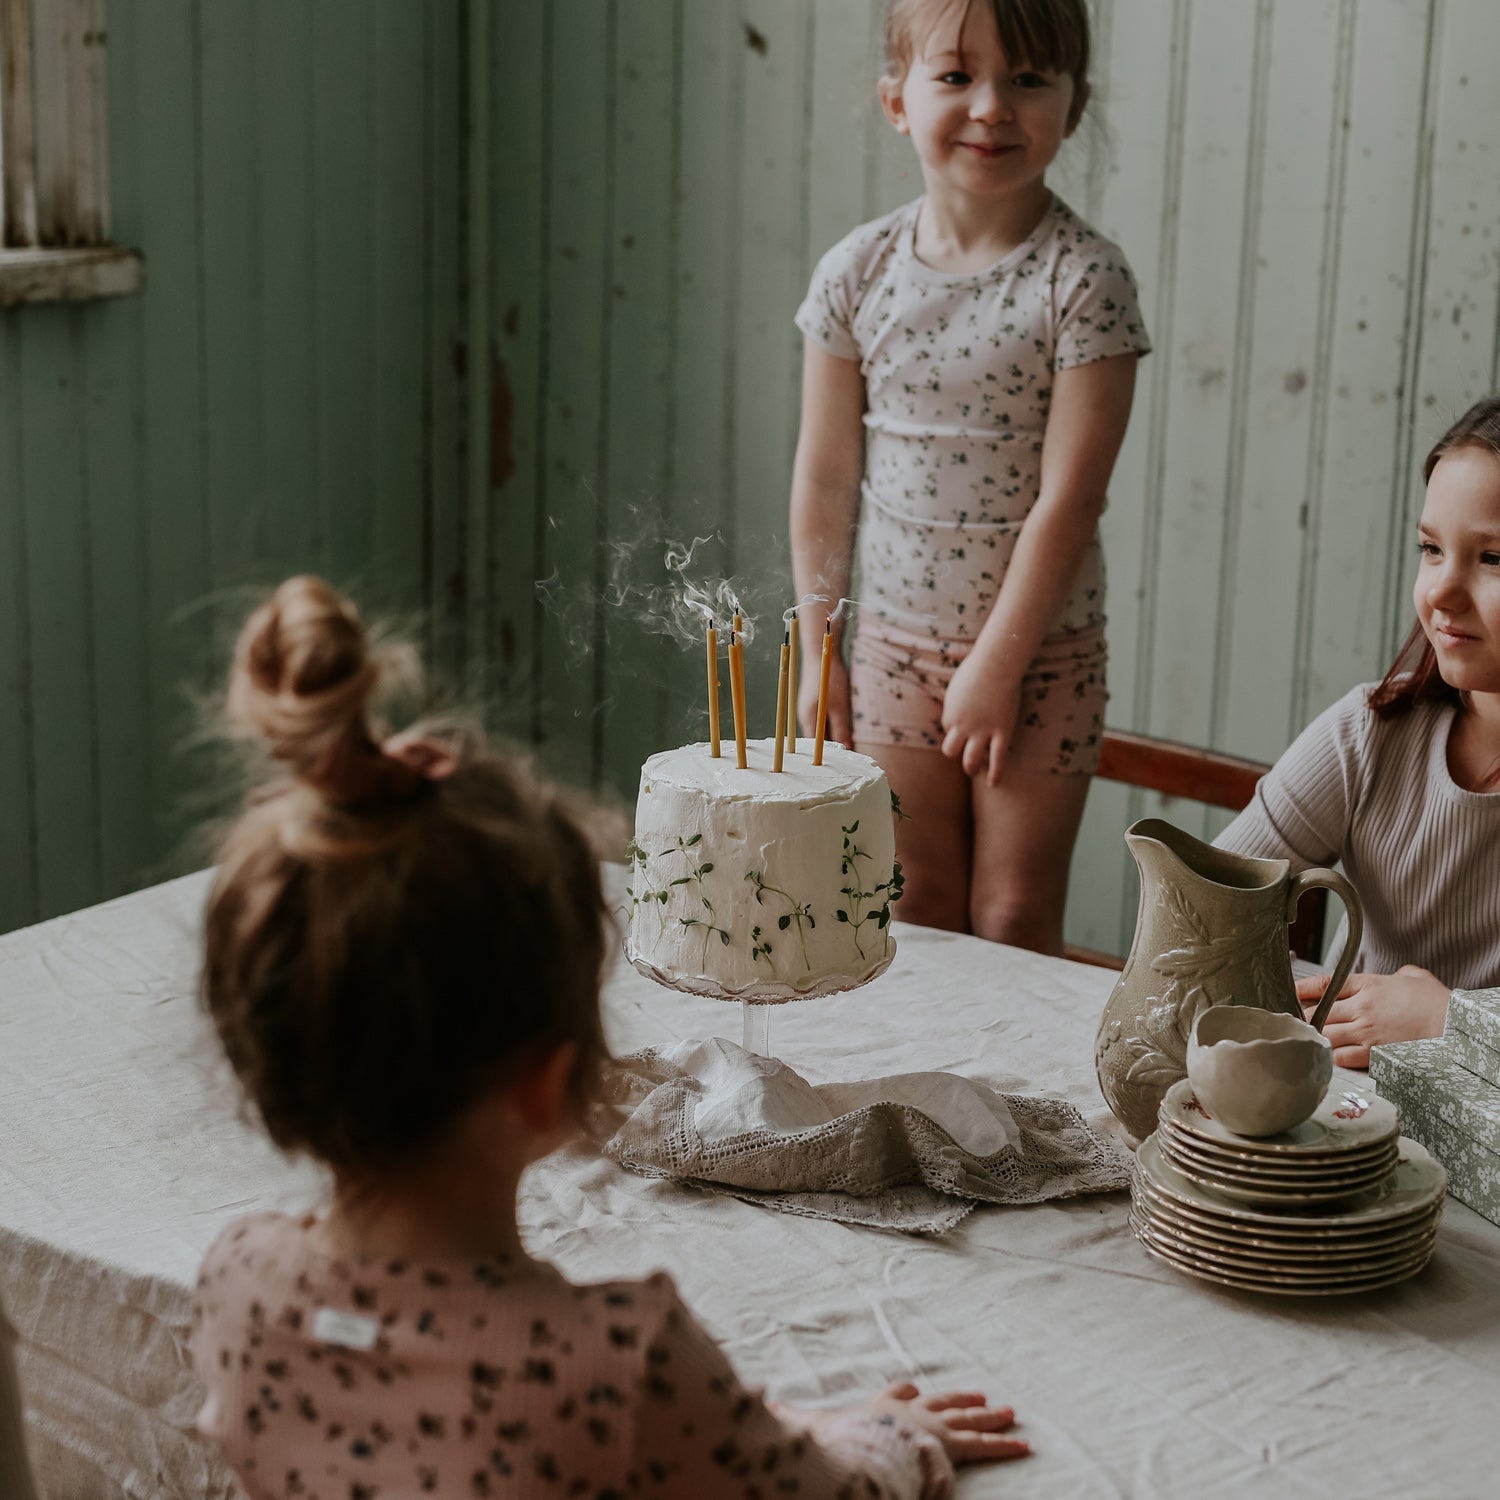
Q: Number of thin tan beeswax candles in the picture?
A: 6